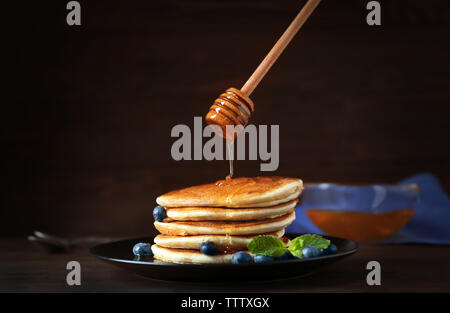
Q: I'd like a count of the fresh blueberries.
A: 8